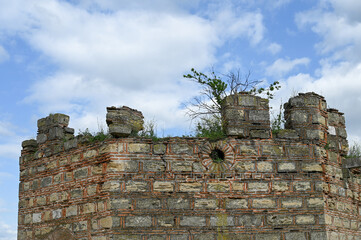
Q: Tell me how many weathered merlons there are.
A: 5